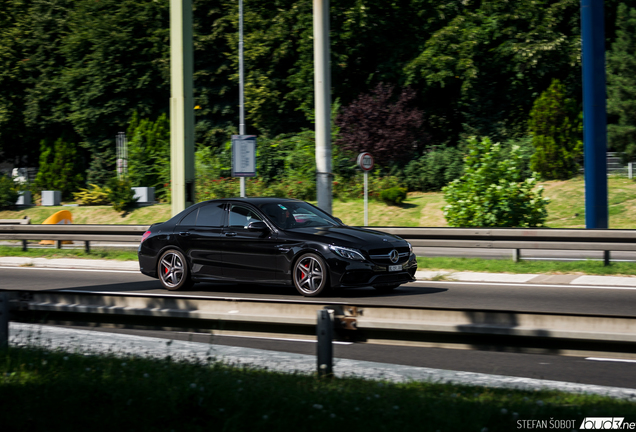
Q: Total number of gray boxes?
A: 3